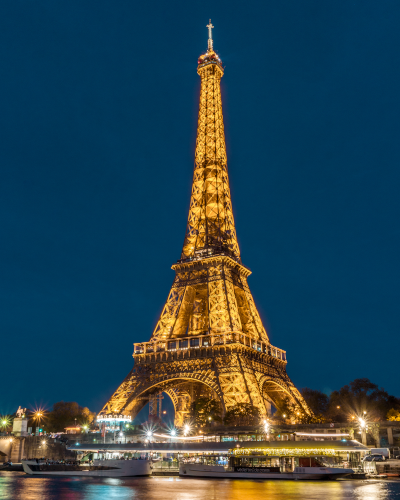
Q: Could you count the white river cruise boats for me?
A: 2